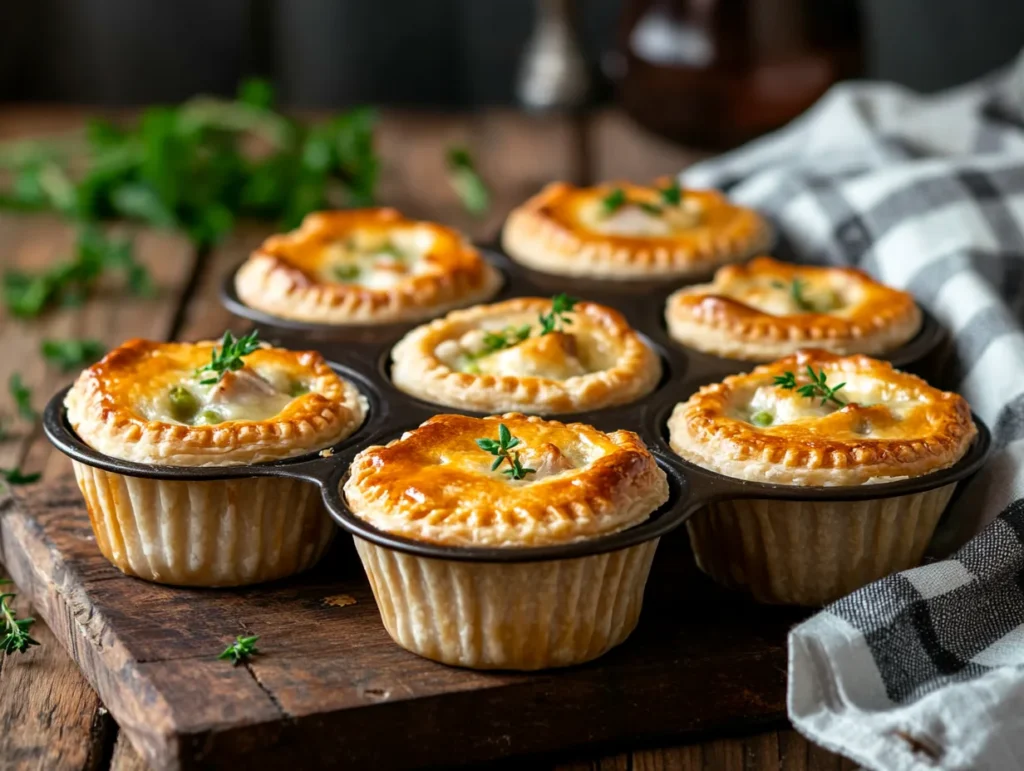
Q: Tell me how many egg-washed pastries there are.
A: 7